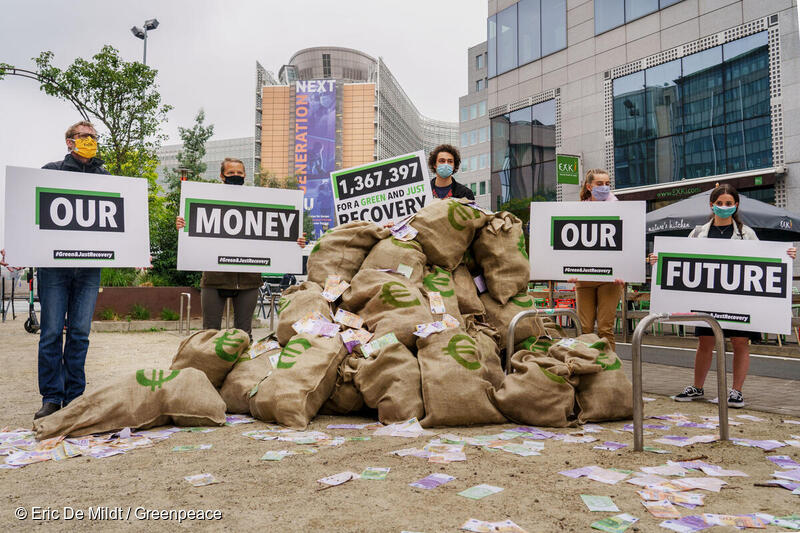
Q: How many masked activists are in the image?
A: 5